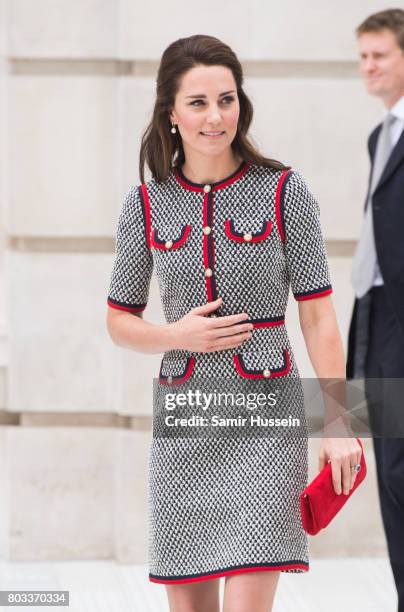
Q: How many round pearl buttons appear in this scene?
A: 7